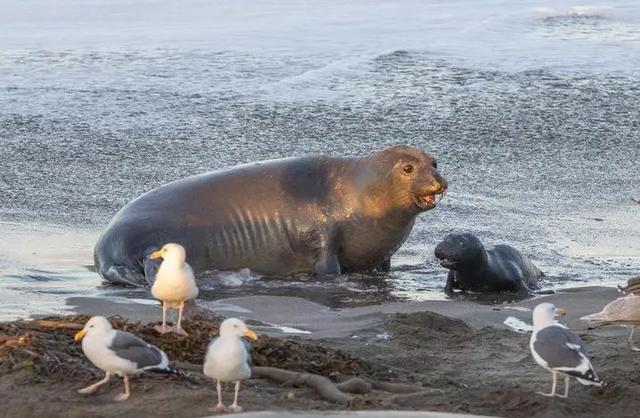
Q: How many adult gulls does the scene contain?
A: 4